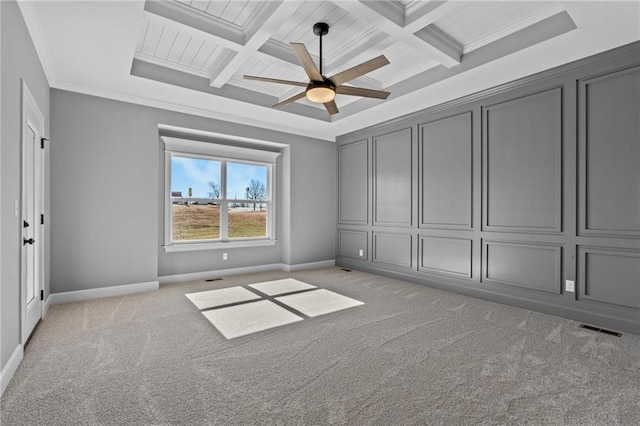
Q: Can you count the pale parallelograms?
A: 4